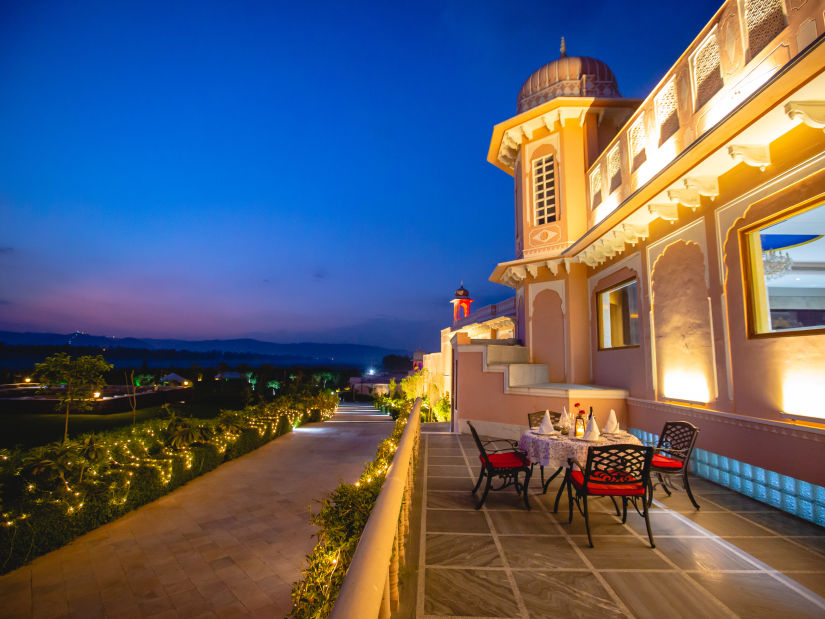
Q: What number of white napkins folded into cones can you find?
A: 4